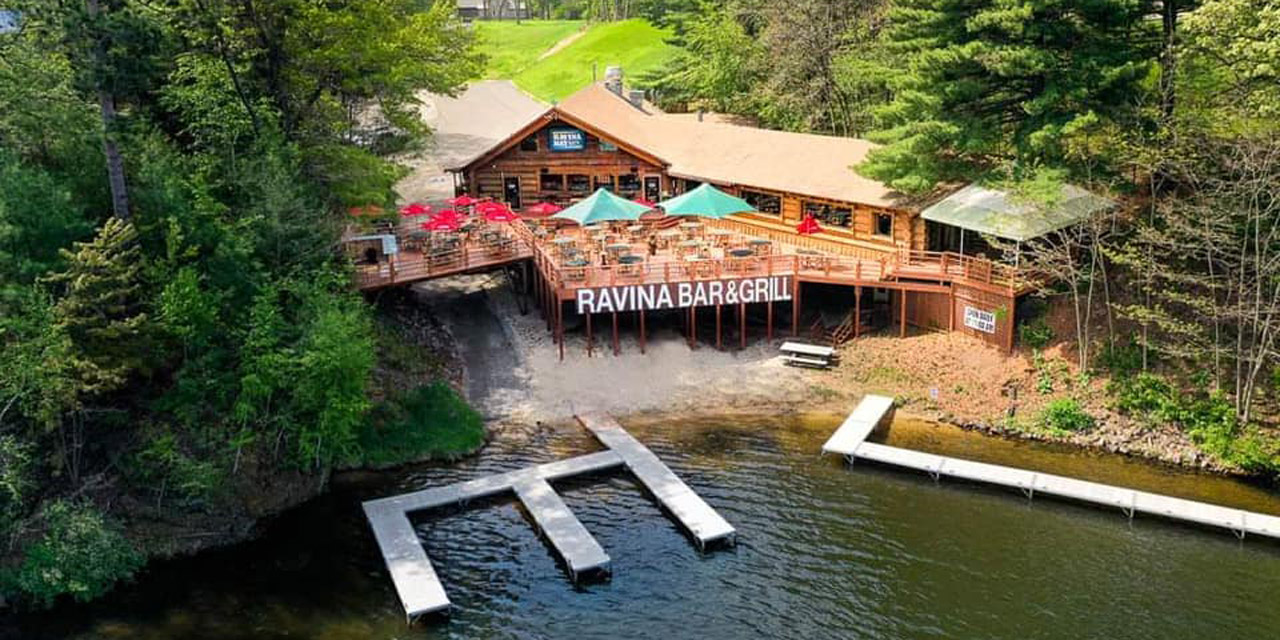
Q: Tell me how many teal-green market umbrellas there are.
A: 2